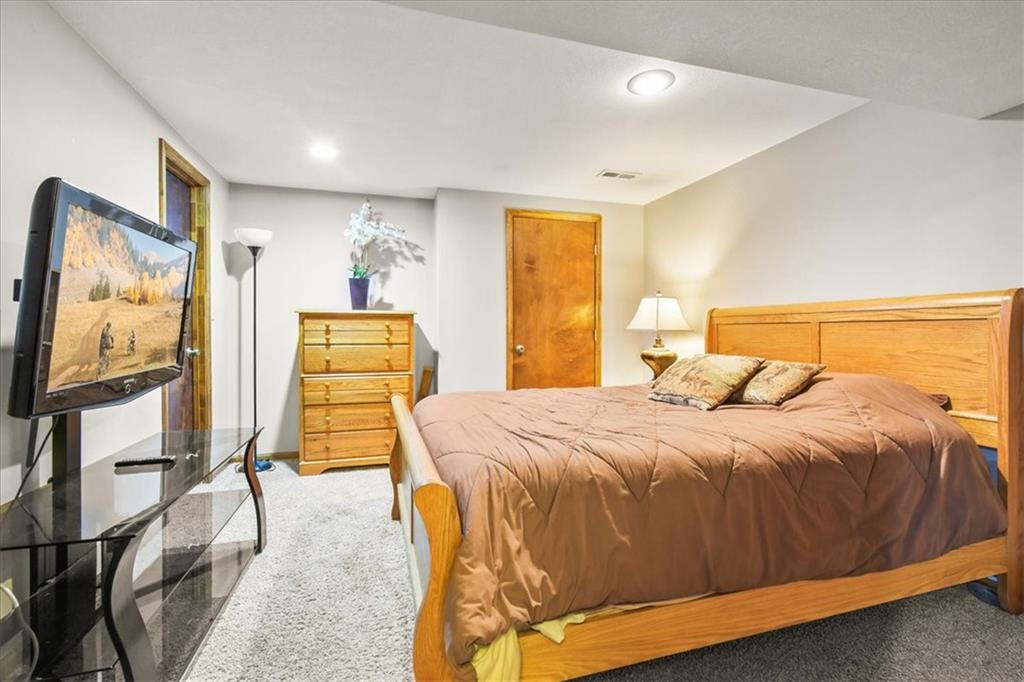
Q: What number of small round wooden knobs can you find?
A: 14